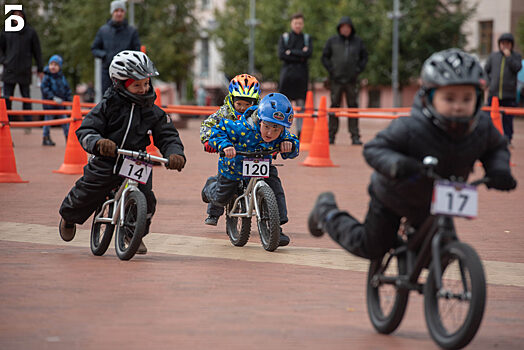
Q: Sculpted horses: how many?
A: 0